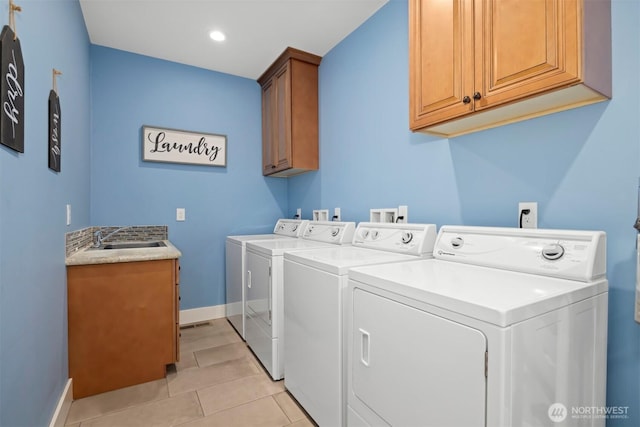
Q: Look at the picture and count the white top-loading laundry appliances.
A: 2